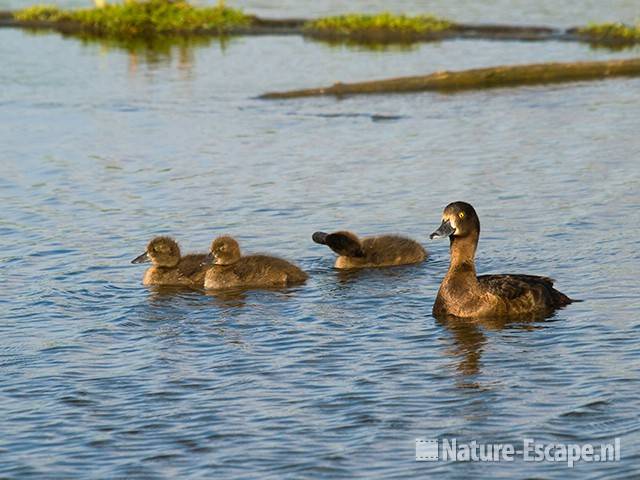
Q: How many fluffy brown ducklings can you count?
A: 3